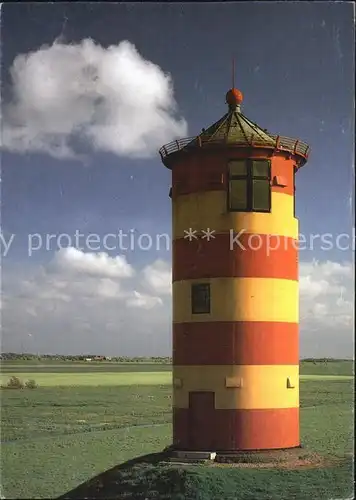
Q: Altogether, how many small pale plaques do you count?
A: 3